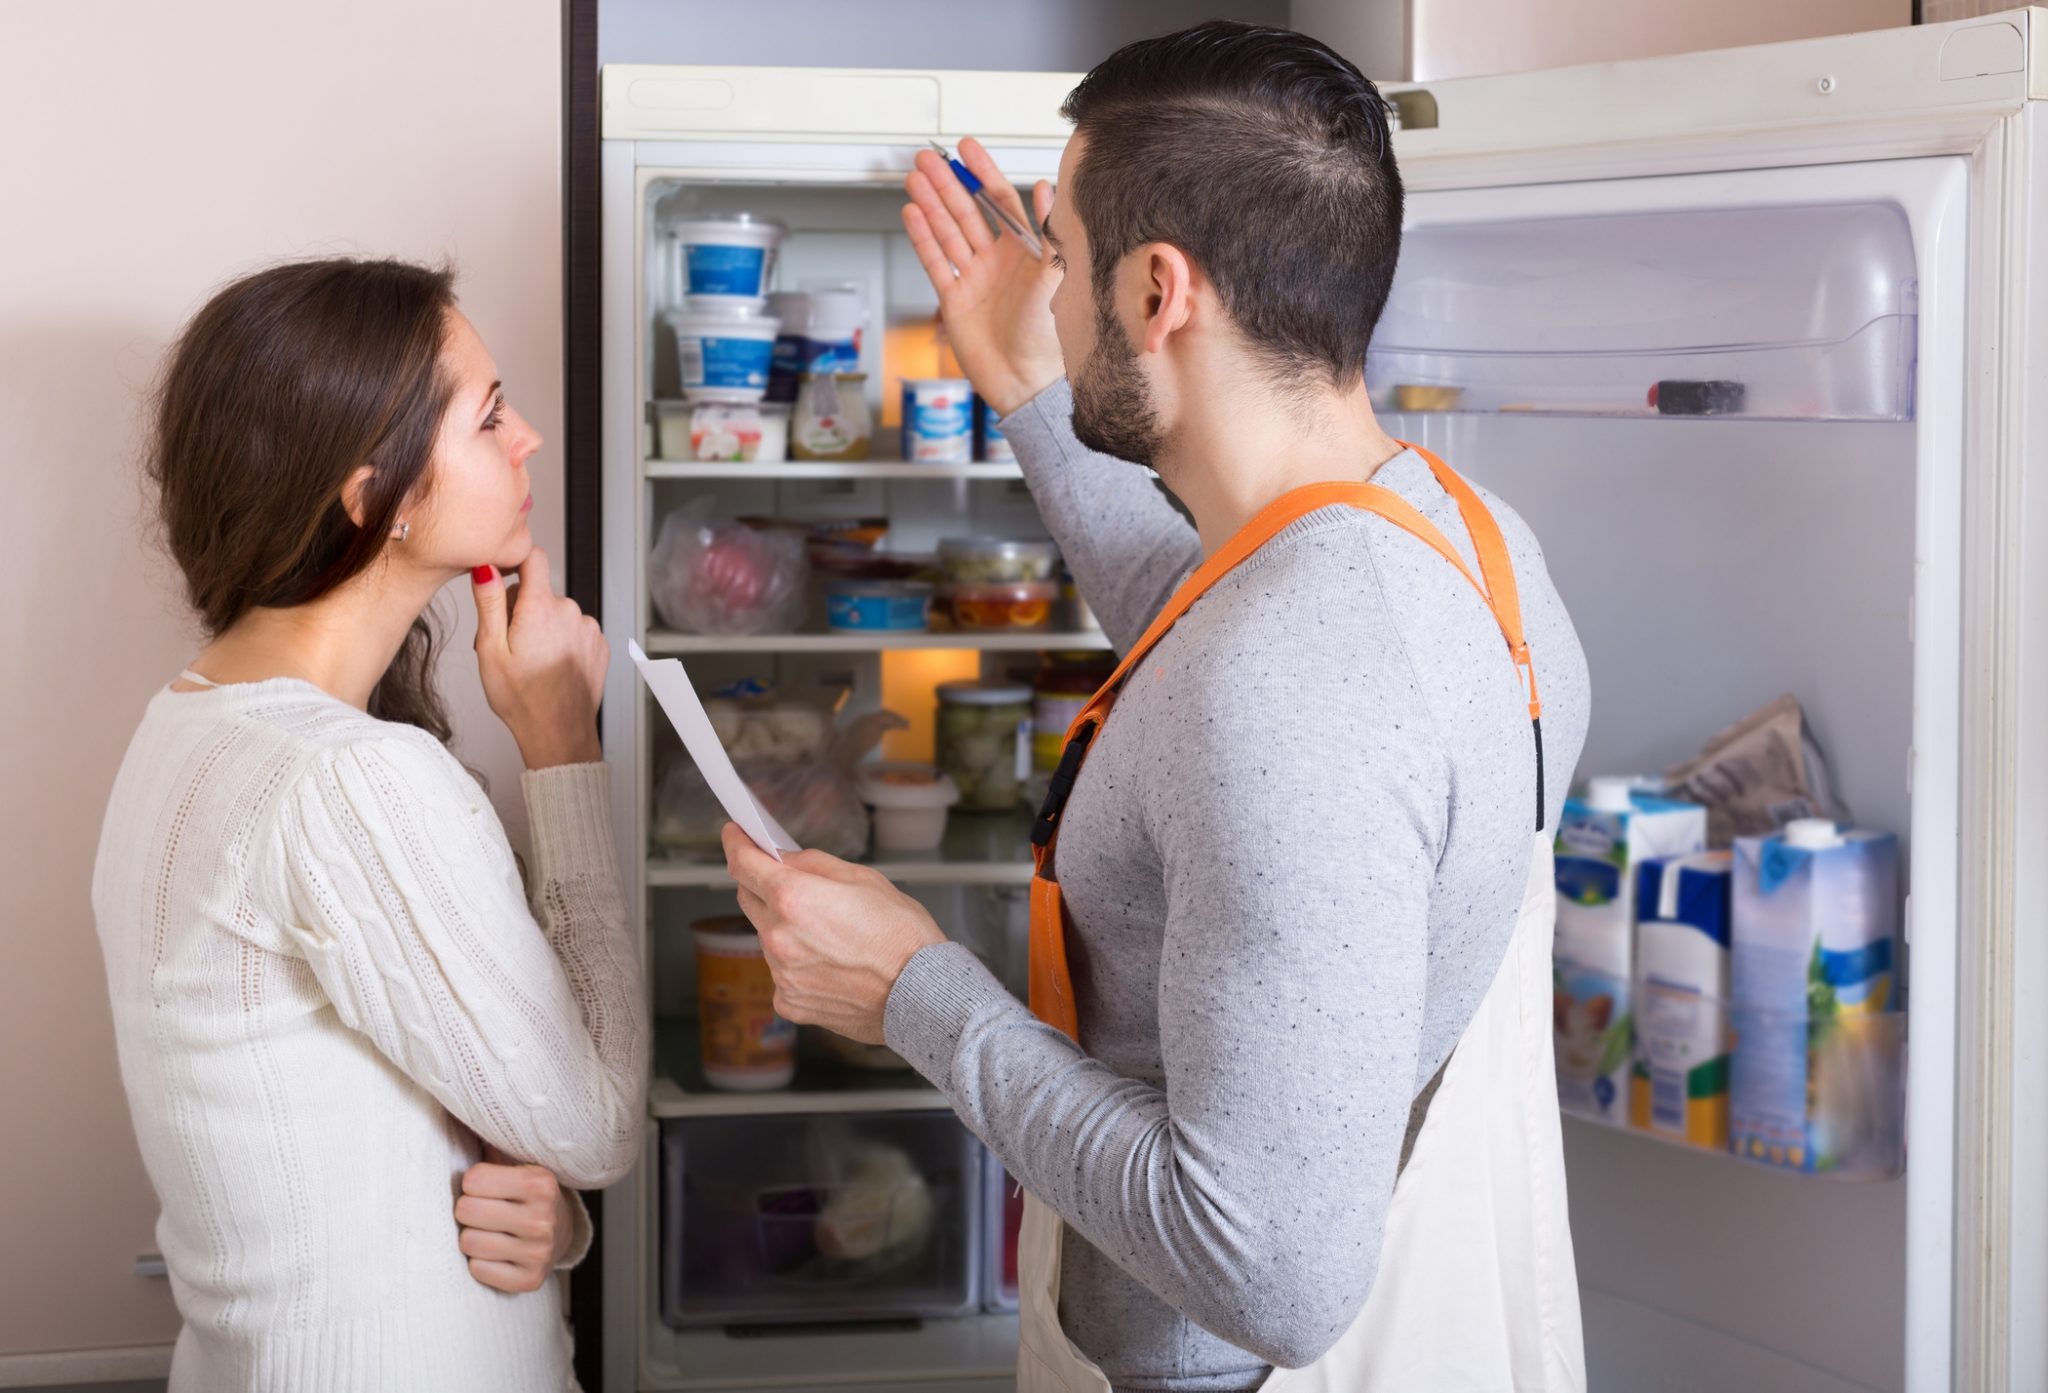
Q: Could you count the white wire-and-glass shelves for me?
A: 4